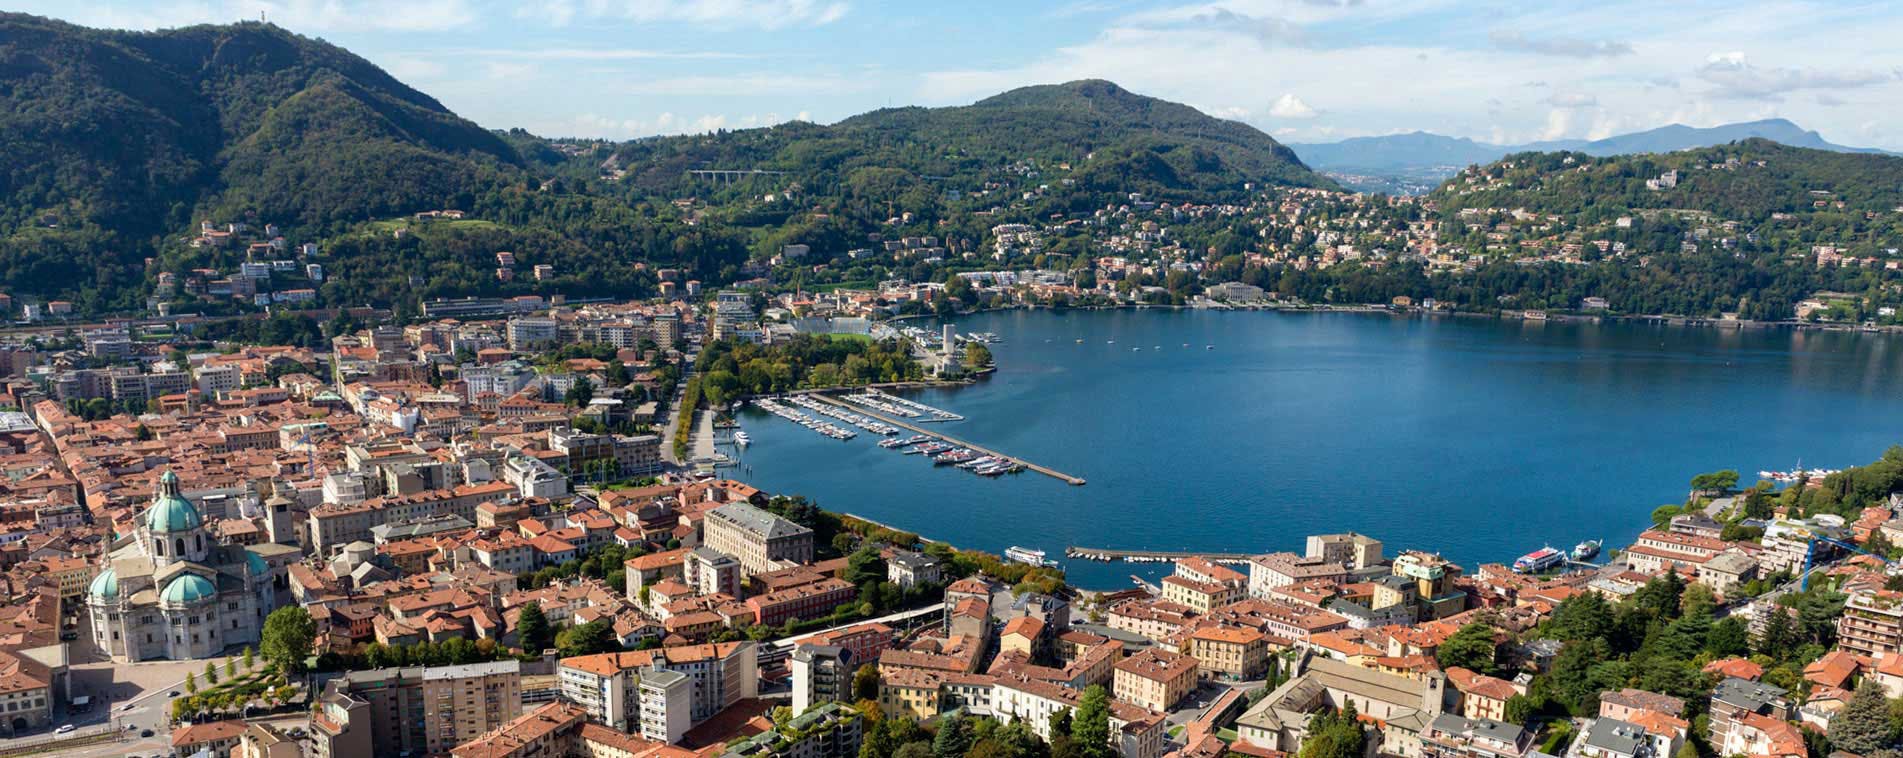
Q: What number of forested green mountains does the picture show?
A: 3